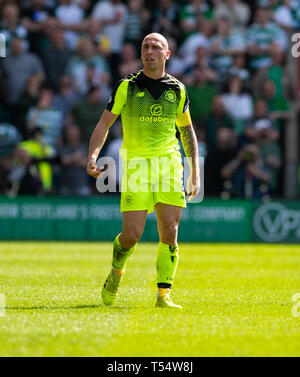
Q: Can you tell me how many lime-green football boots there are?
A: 2